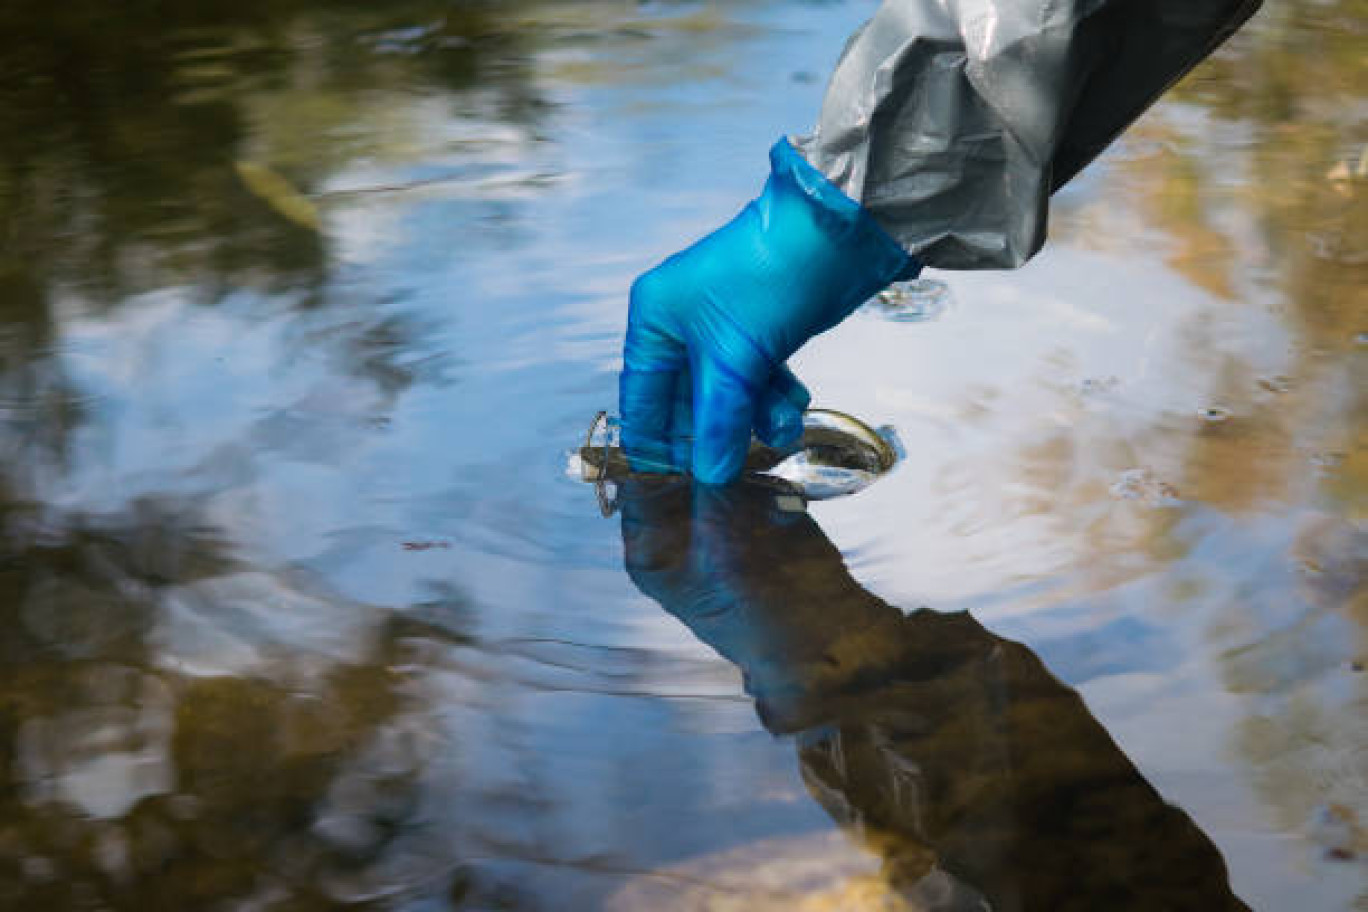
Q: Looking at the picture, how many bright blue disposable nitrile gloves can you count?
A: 1